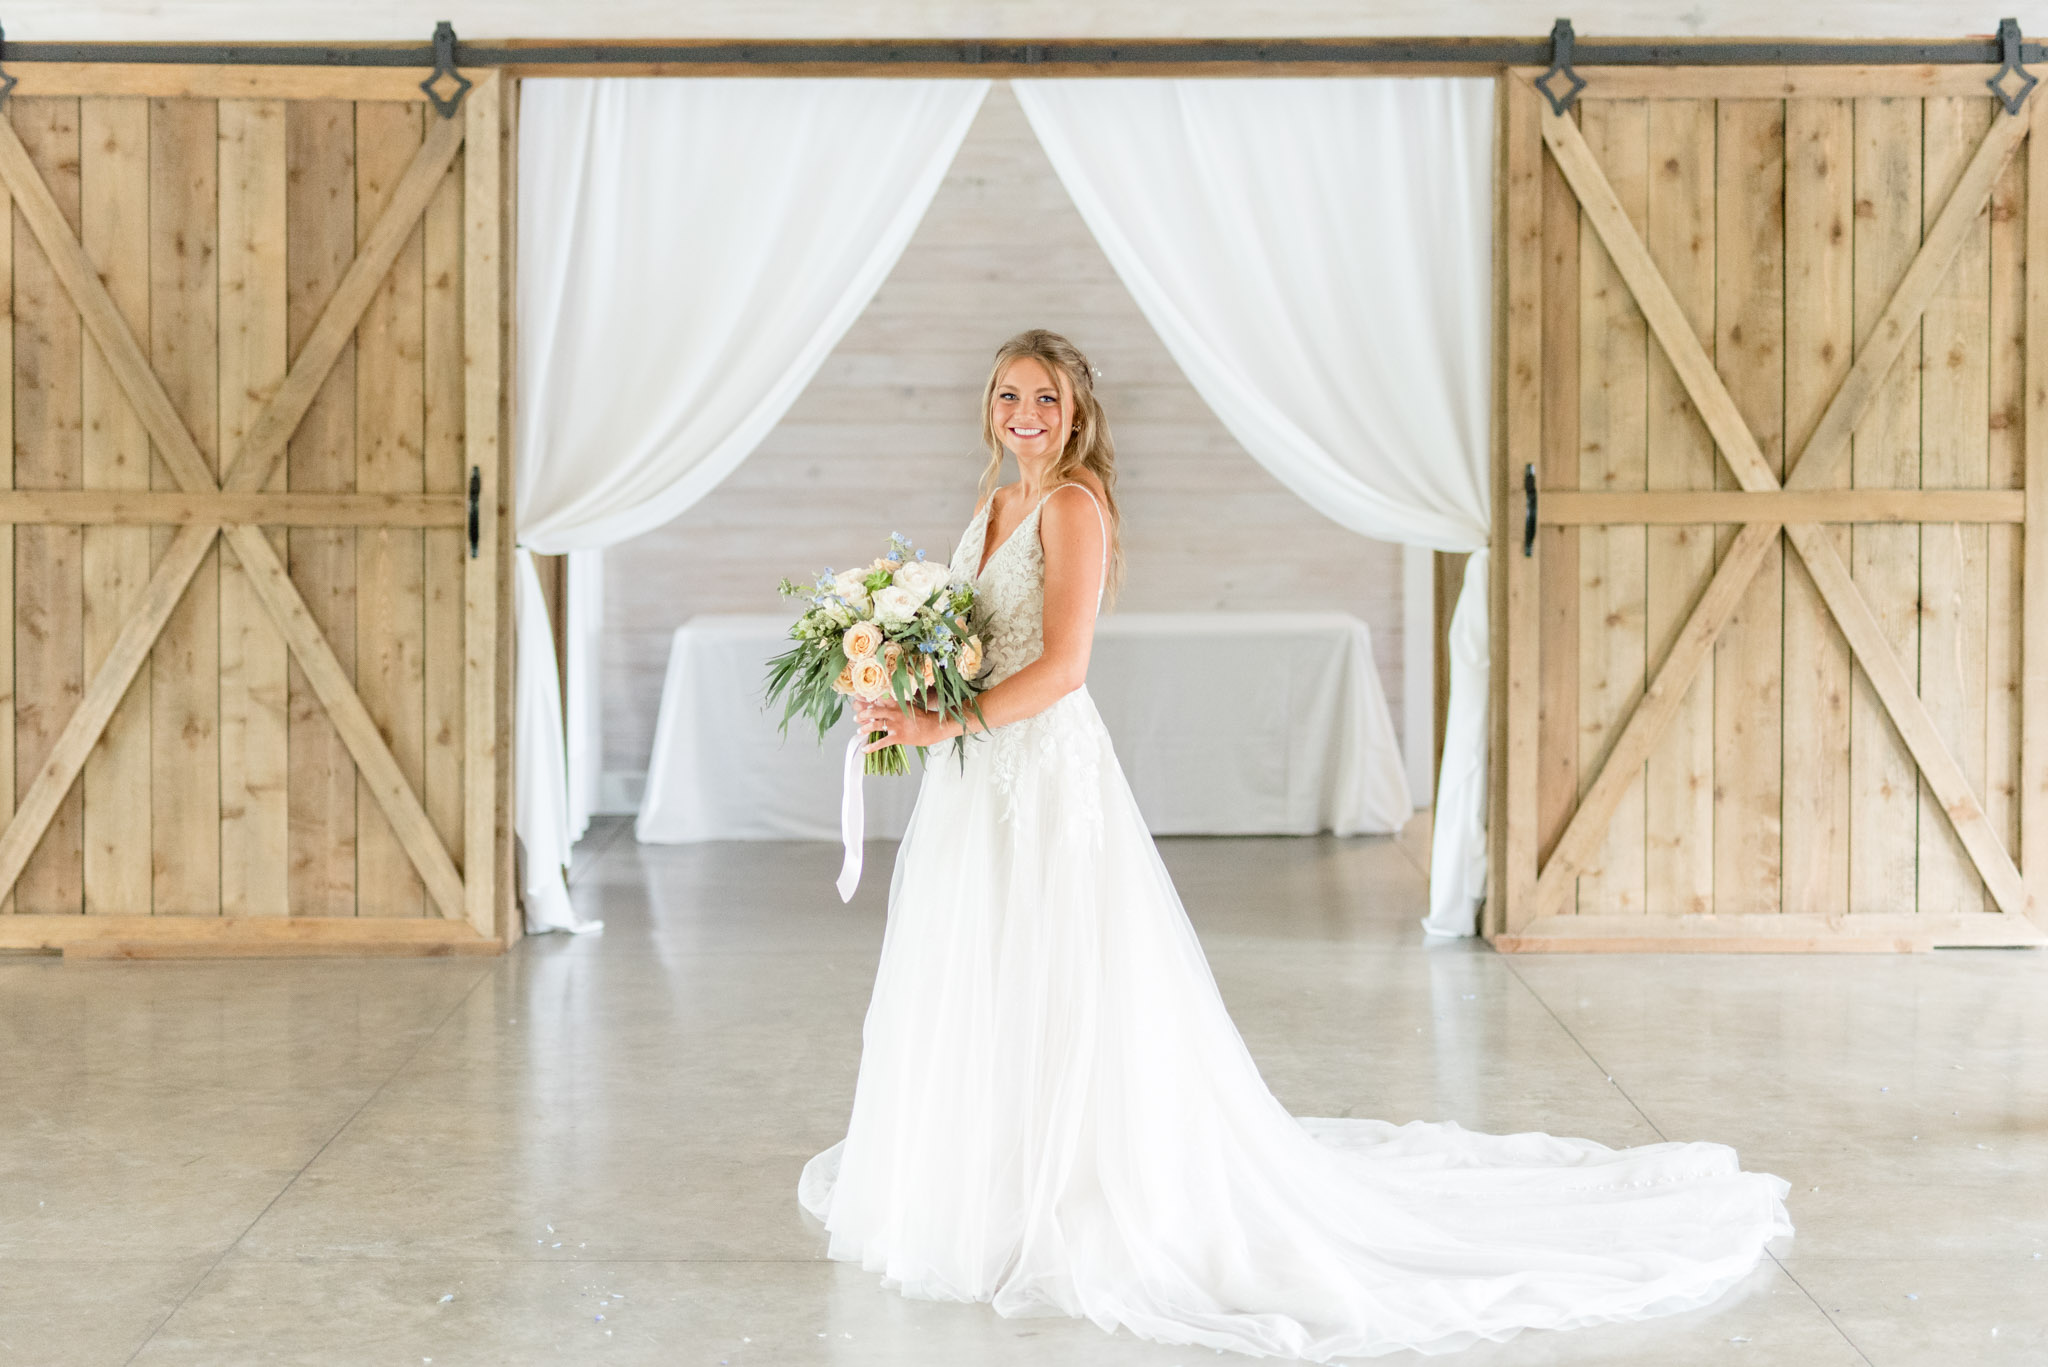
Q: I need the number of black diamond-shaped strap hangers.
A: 4